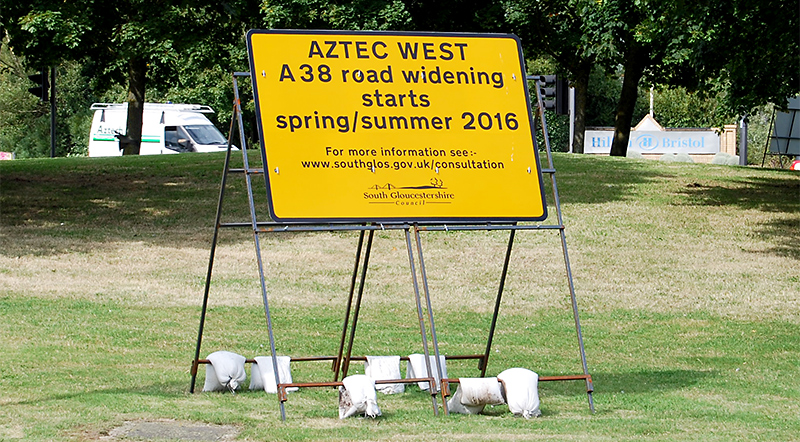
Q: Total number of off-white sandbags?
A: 7